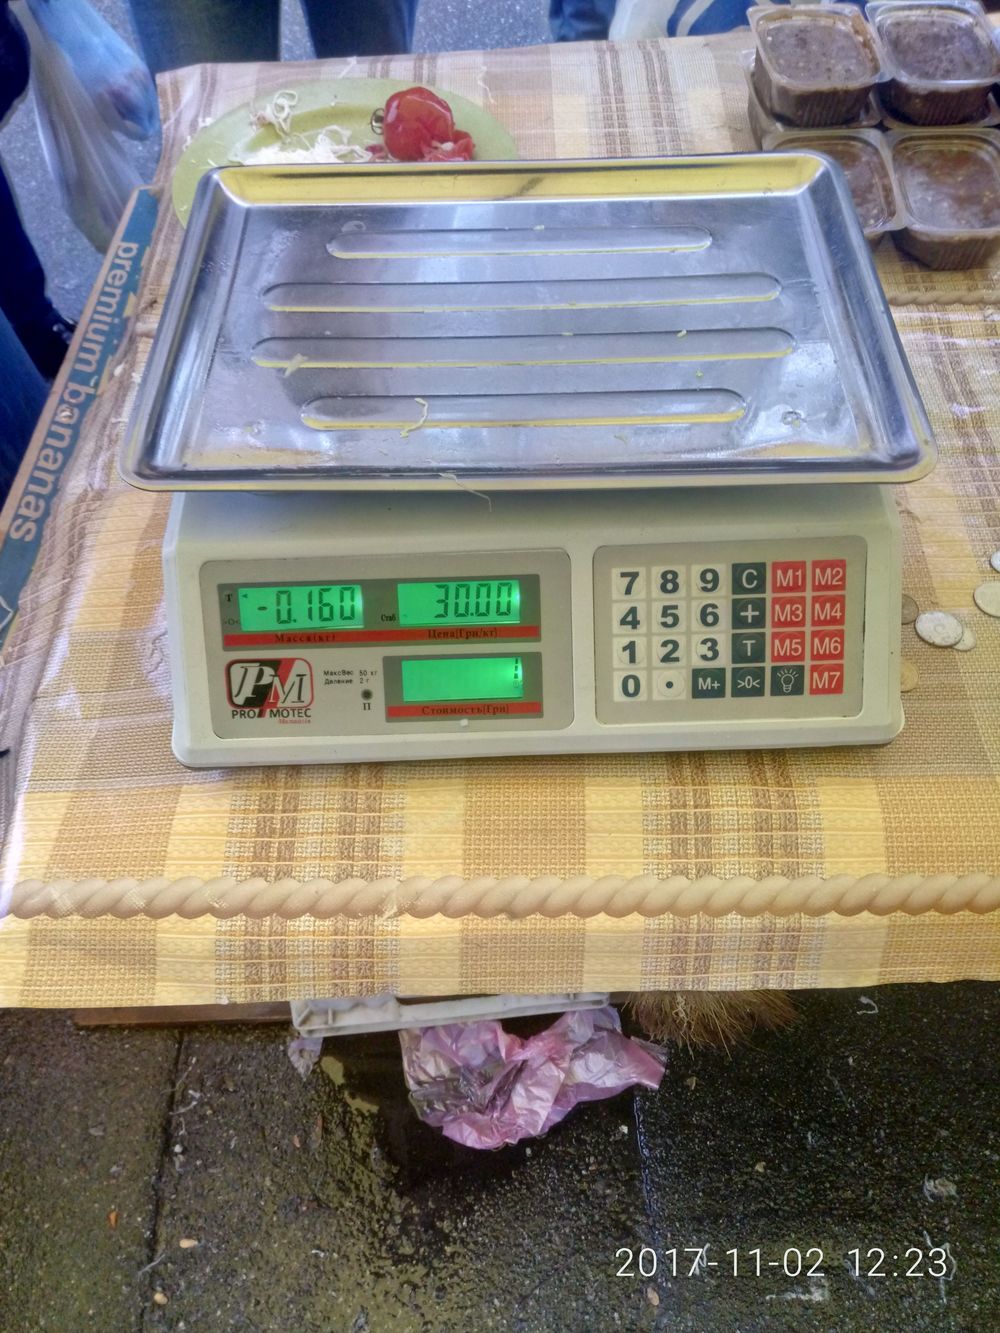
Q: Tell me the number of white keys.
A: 11